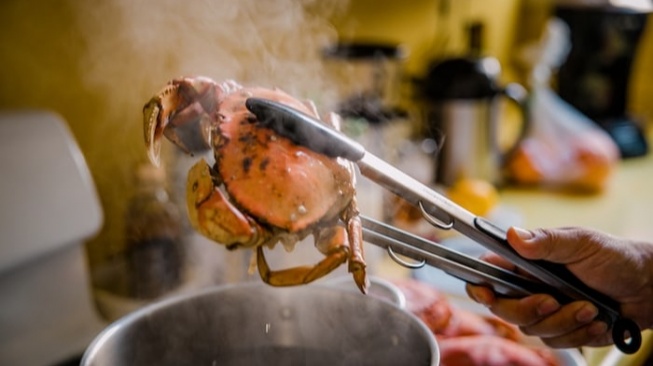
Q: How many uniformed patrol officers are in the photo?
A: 0